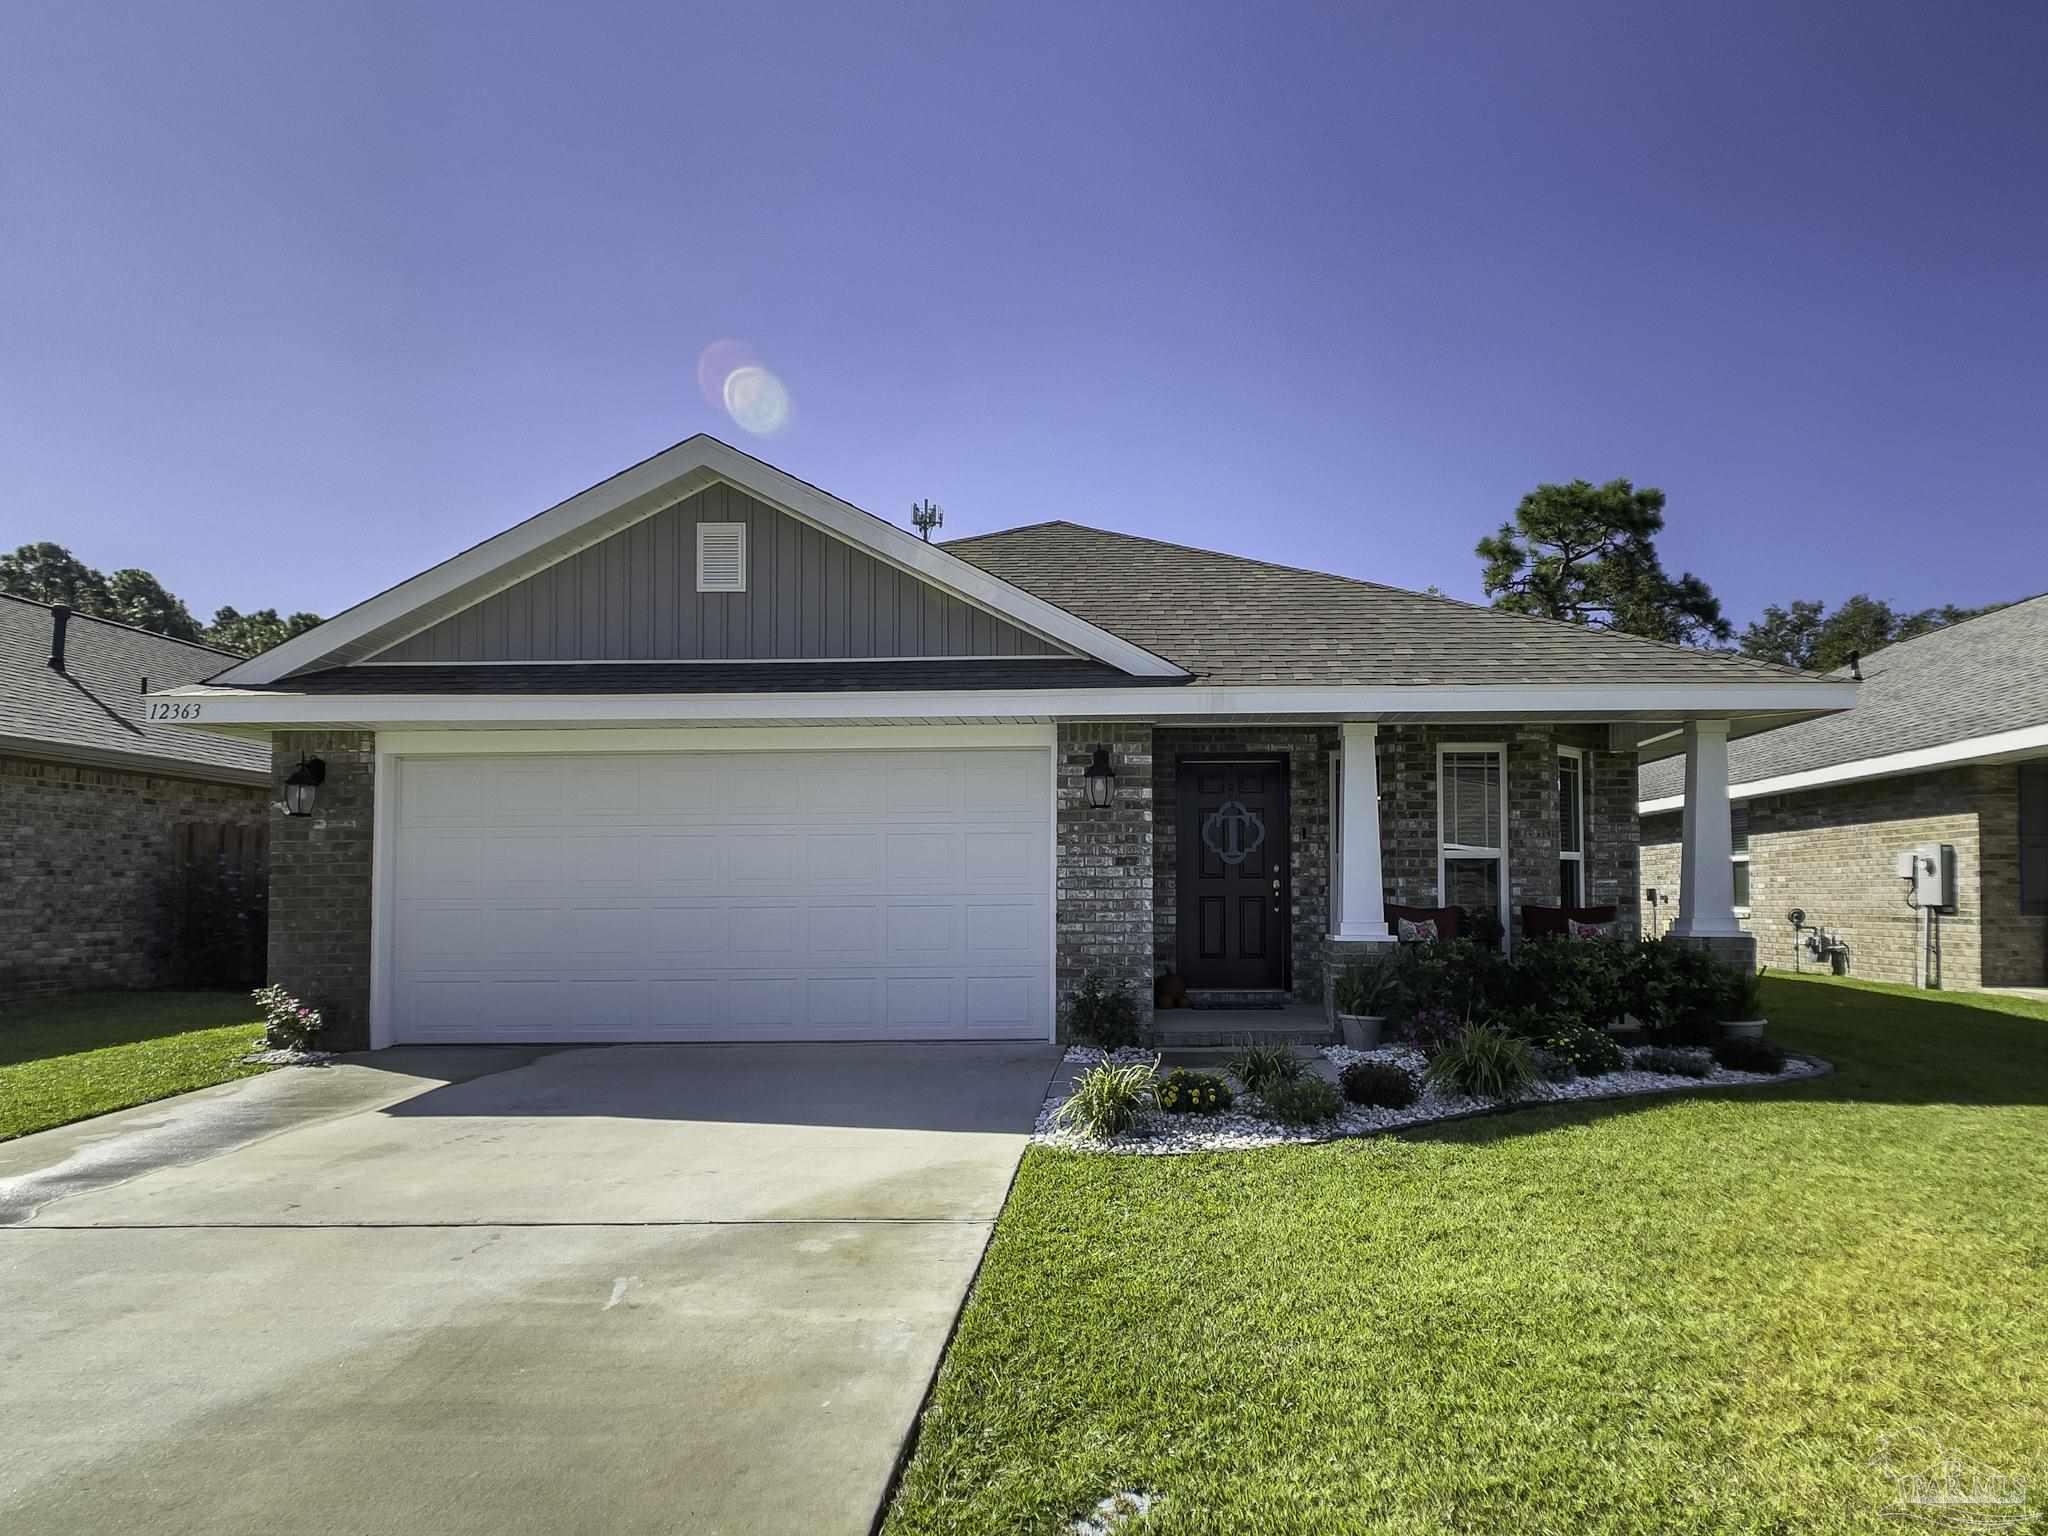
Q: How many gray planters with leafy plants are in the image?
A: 2